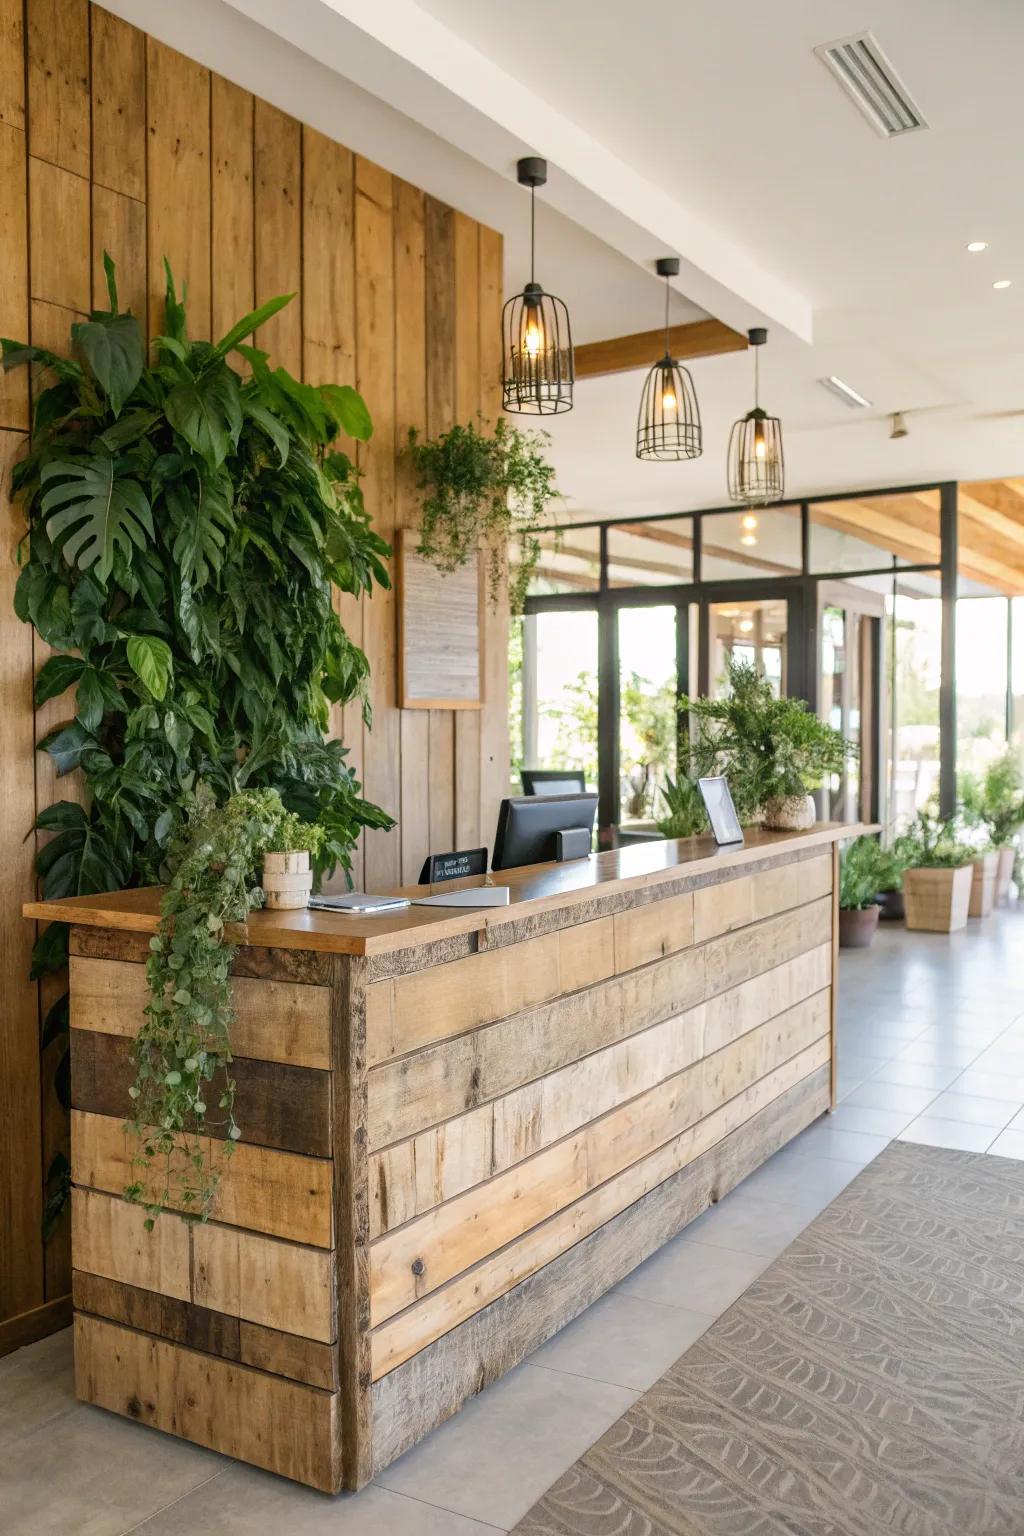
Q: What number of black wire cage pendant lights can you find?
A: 3